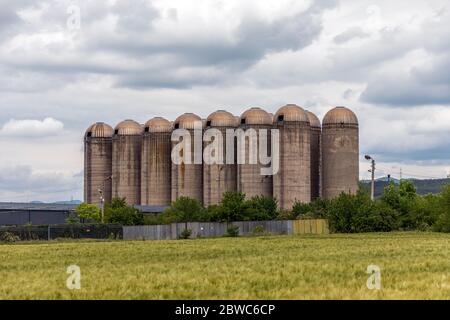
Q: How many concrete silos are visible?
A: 9